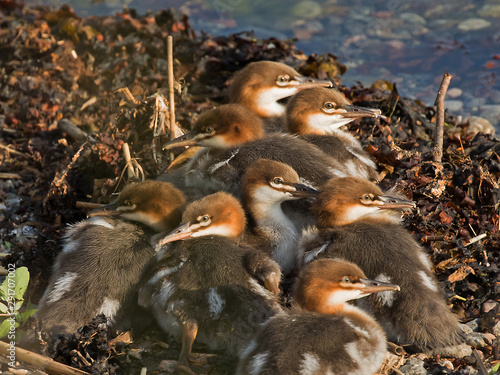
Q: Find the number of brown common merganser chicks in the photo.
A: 8